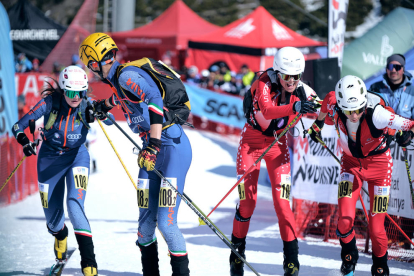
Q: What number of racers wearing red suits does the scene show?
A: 2